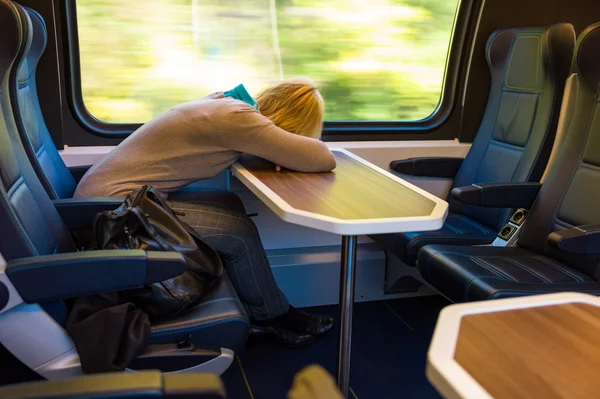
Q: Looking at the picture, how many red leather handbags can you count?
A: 0